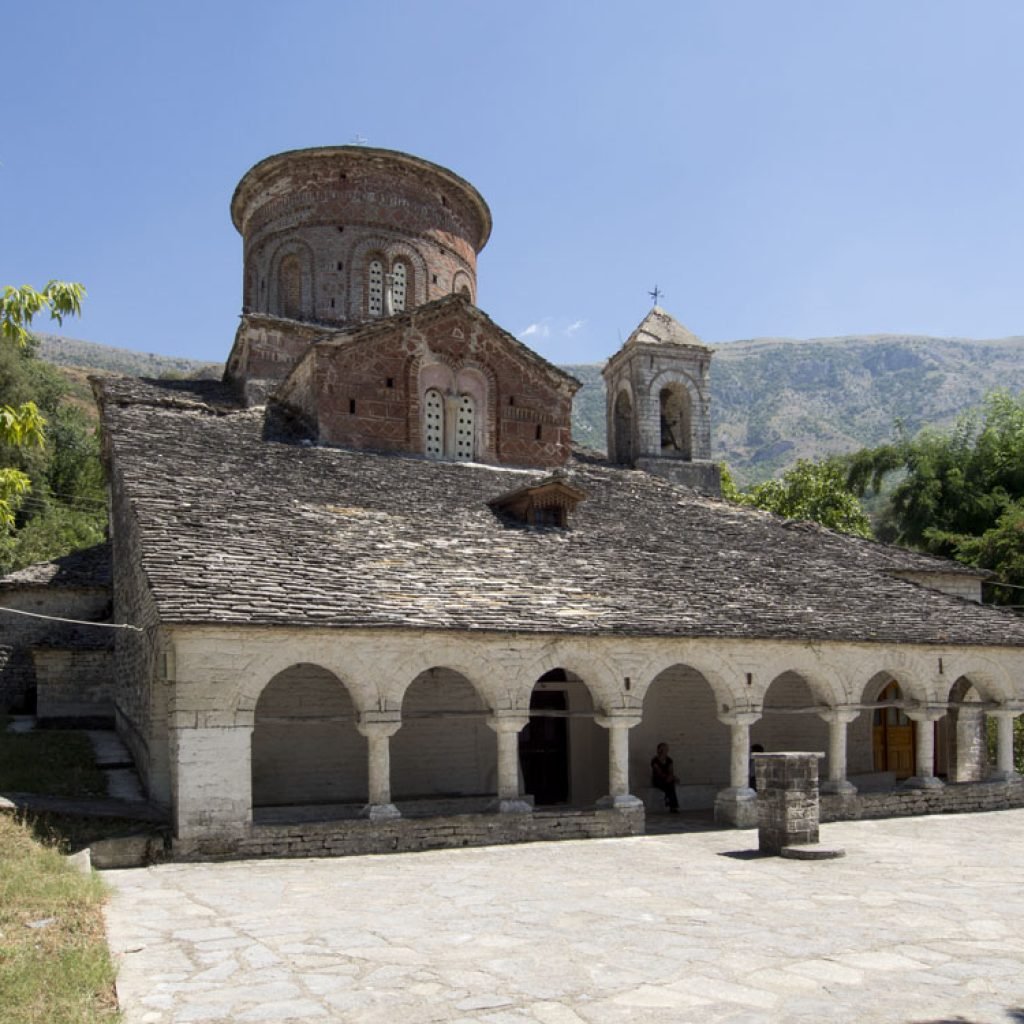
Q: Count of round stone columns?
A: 7